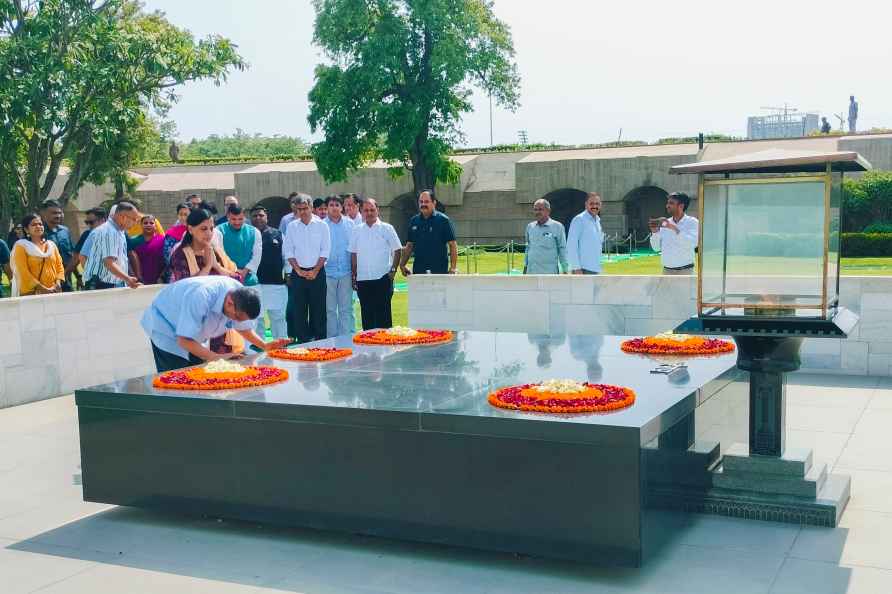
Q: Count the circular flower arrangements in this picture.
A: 5